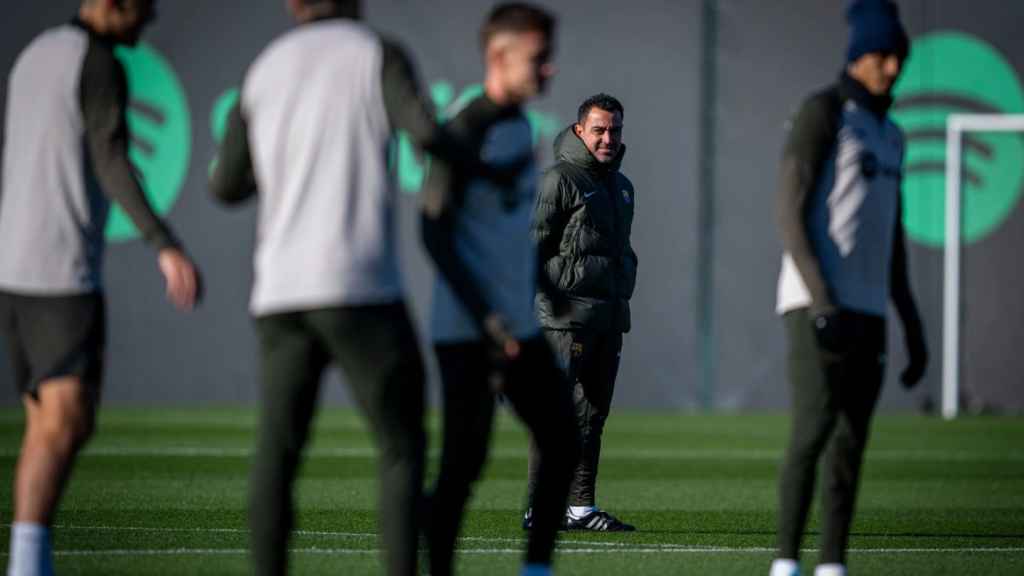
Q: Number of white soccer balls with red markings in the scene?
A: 0